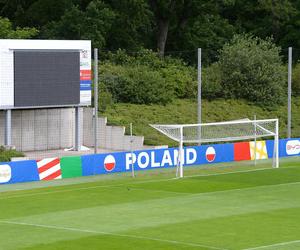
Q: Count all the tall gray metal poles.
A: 3